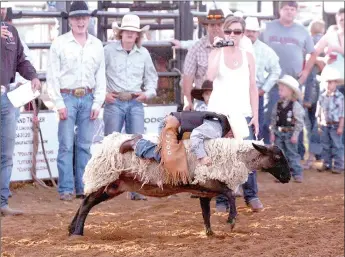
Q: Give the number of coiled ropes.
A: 1